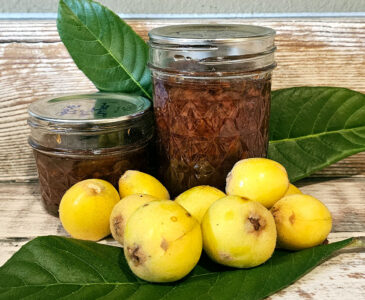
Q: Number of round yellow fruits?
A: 9